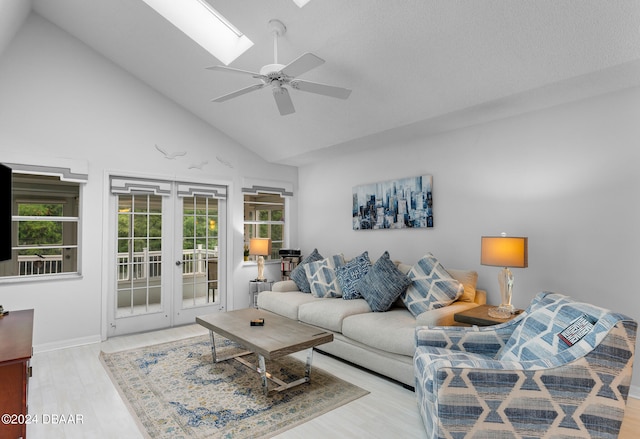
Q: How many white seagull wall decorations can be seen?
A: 3